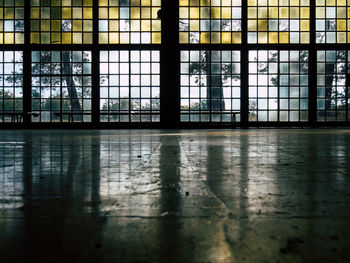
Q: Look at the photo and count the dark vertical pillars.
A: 5